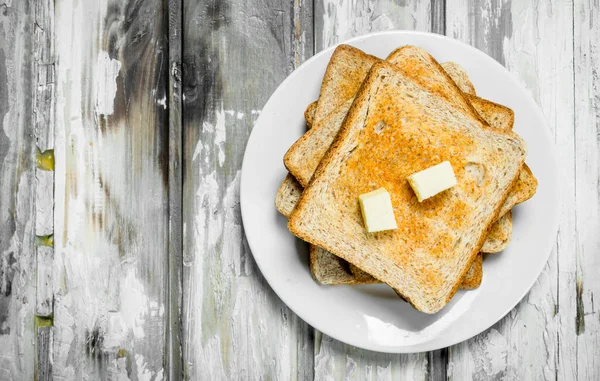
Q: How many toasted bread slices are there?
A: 5